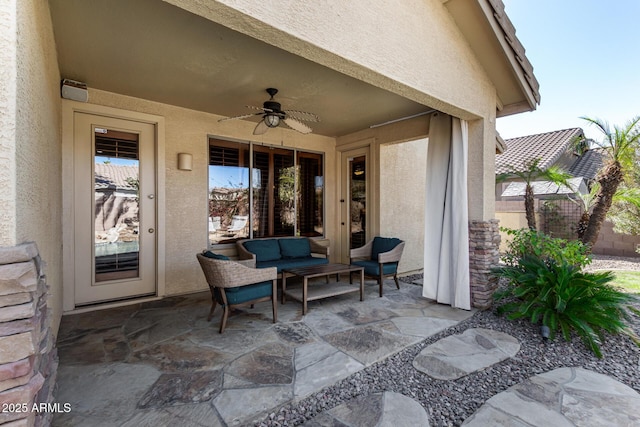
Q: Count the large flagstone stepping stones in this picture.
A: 3